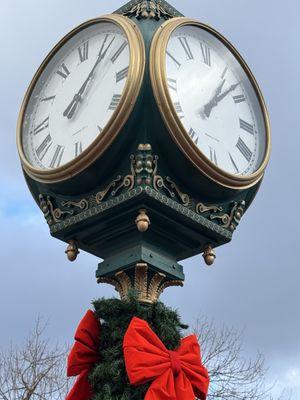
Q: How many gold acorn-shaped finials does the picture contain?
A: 3